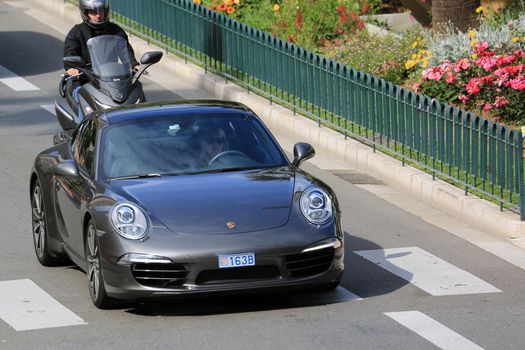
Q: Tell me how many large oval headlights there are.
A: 2